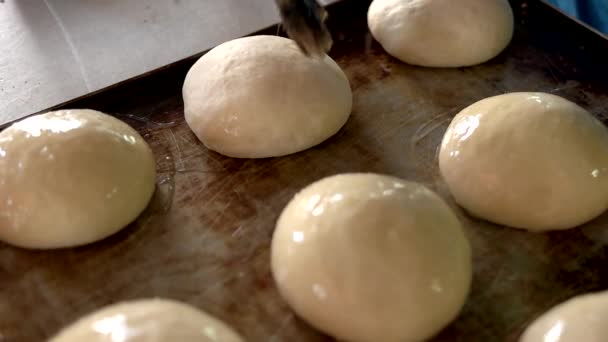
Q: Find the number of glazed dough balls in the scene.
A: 5